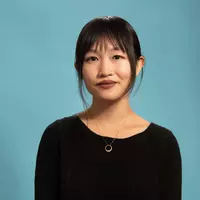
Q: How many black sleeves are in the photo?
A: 2